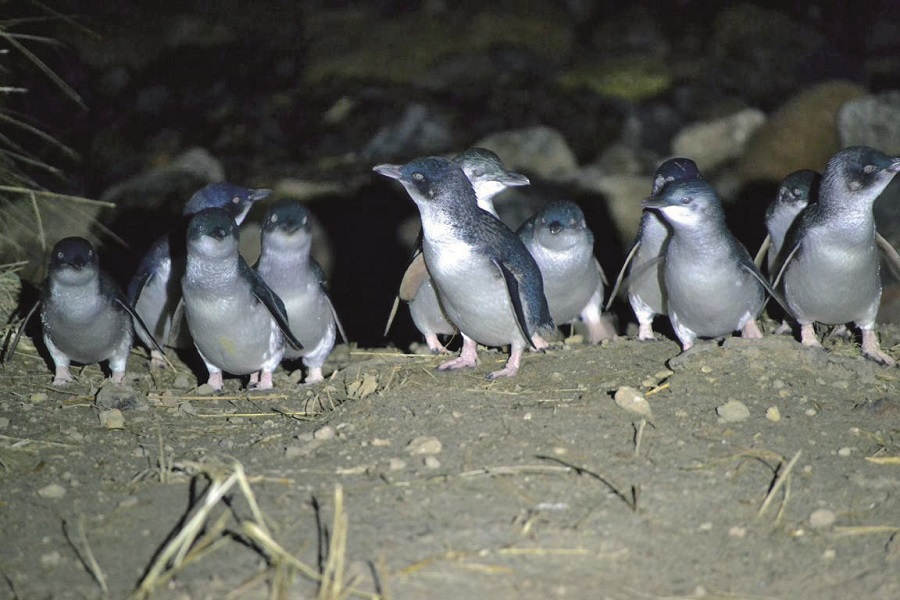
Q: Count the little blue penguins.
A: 11